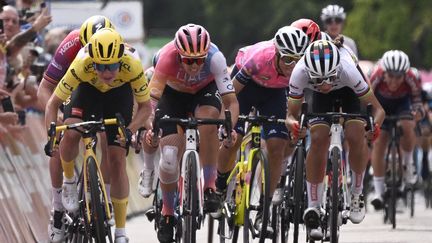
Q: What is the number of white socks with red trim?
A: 2